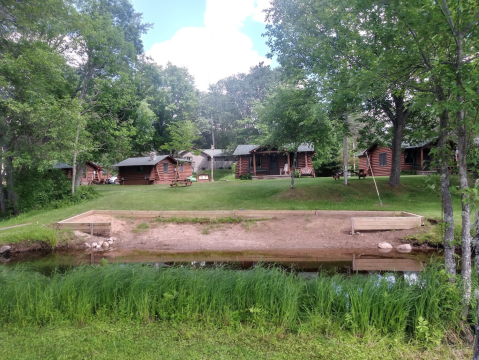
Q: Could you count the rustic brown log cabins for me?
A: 4